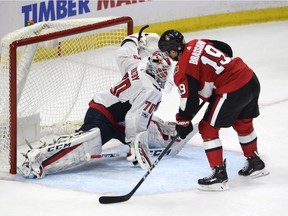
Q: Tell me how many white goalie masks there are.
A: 1